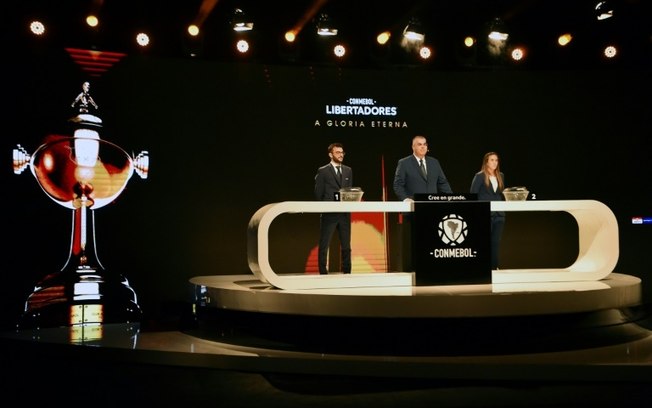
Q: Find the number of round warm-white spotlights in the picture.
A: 13